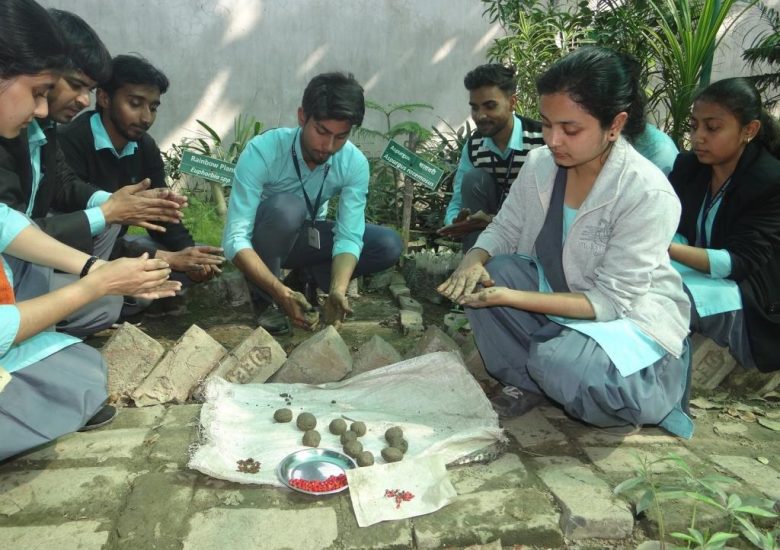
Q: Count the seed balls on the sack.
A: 11